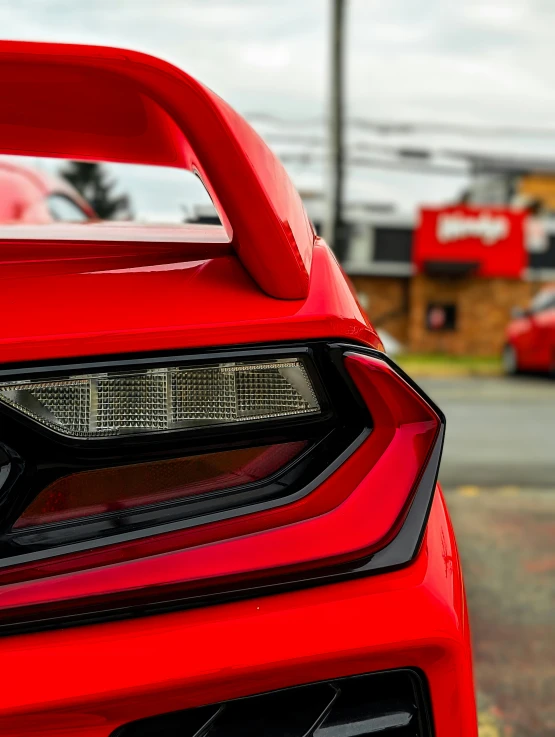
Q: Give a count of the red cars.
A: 2